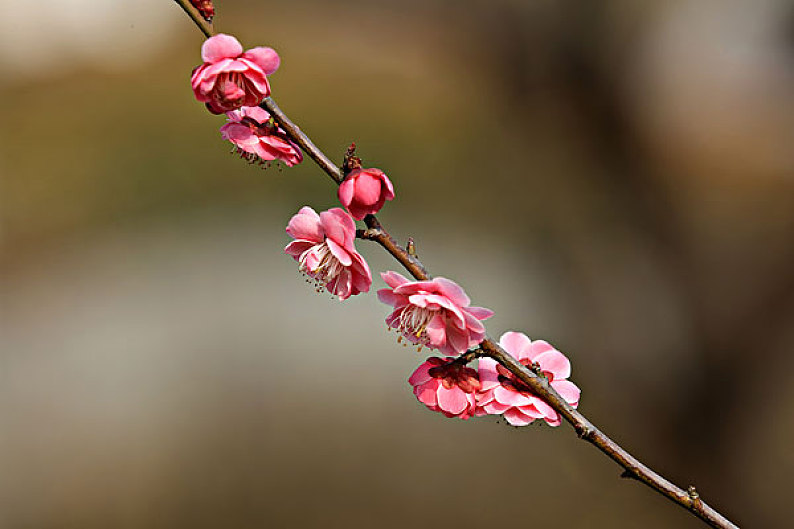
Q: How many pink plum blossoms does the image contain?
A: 7